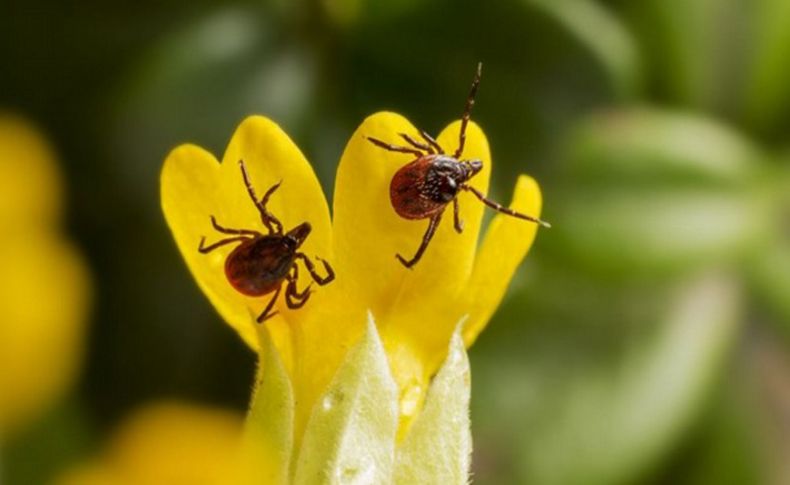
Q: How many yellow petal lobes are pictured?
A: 5